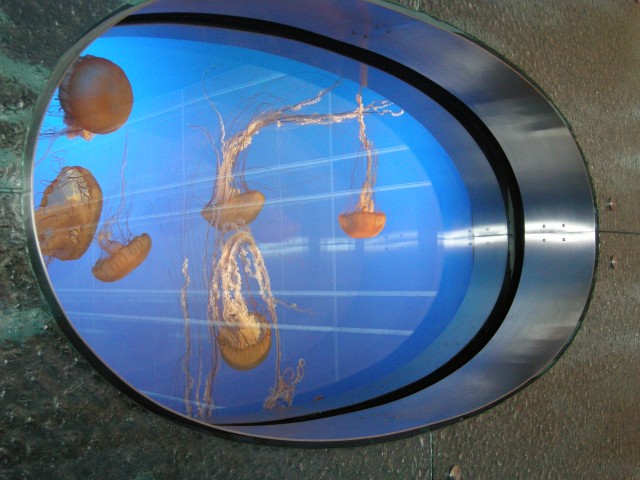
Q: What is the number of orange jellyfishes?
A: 6